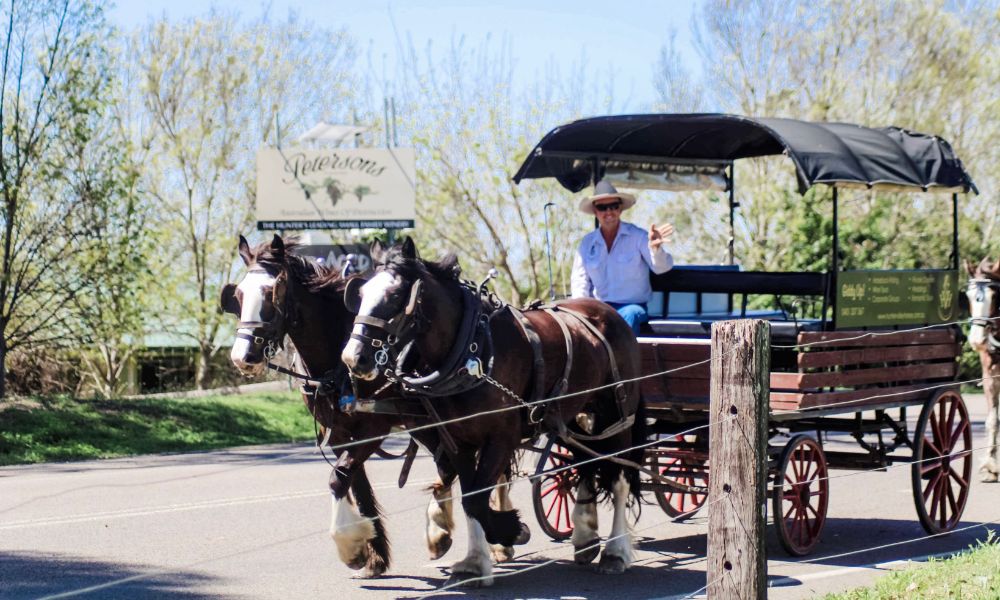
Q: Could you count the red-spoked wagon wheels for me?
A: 4